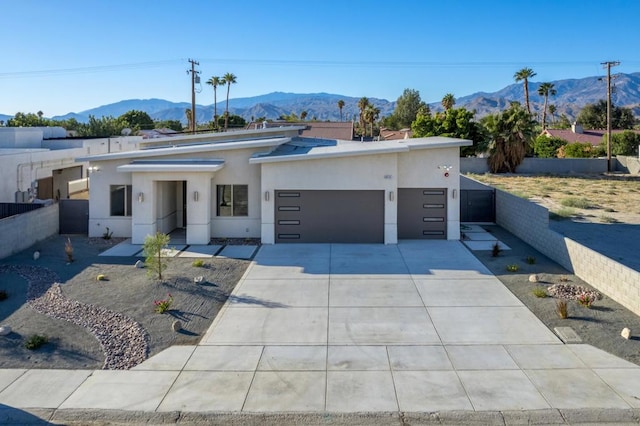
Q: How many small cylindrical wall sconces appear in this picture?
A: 5